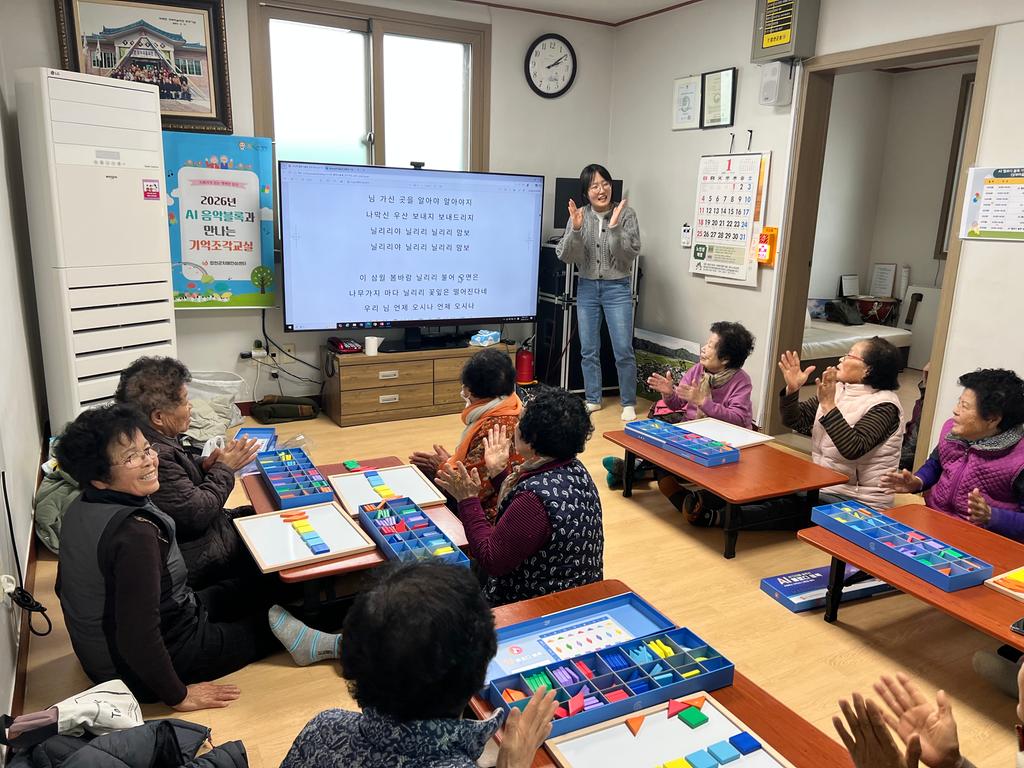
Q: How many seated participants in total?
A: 9